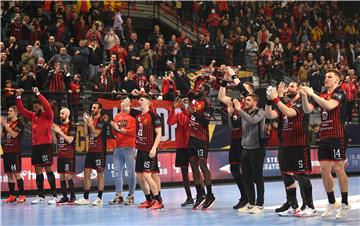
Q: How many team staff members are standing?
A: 2